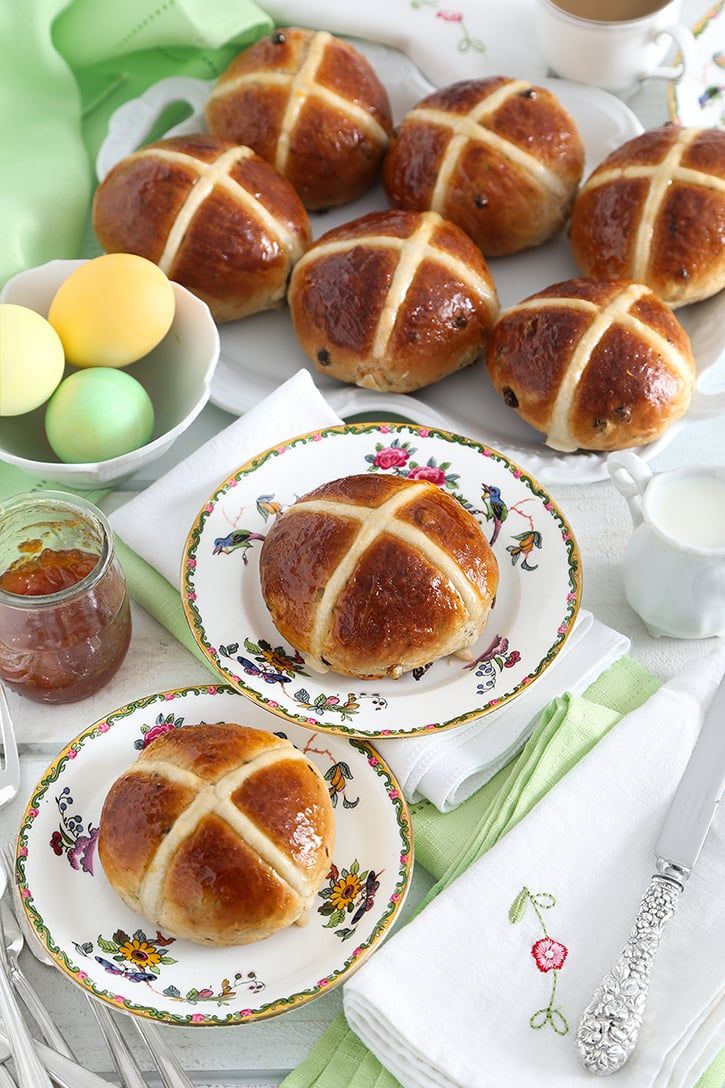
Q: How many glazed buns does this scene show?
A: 8